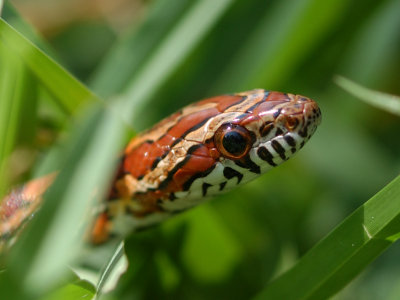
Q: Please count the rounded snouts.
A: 1